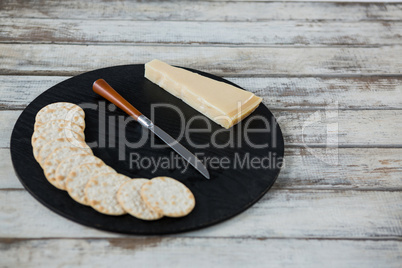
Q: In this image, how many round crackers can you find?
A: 11